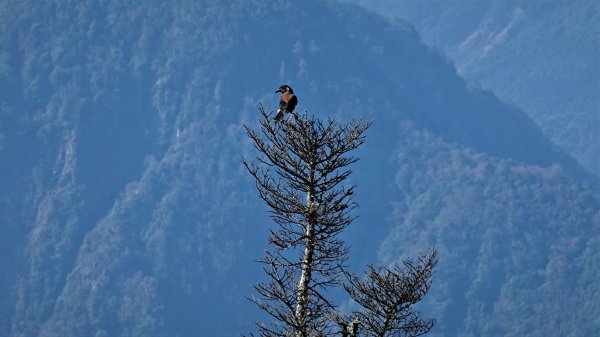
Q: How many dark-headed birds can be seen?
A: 1